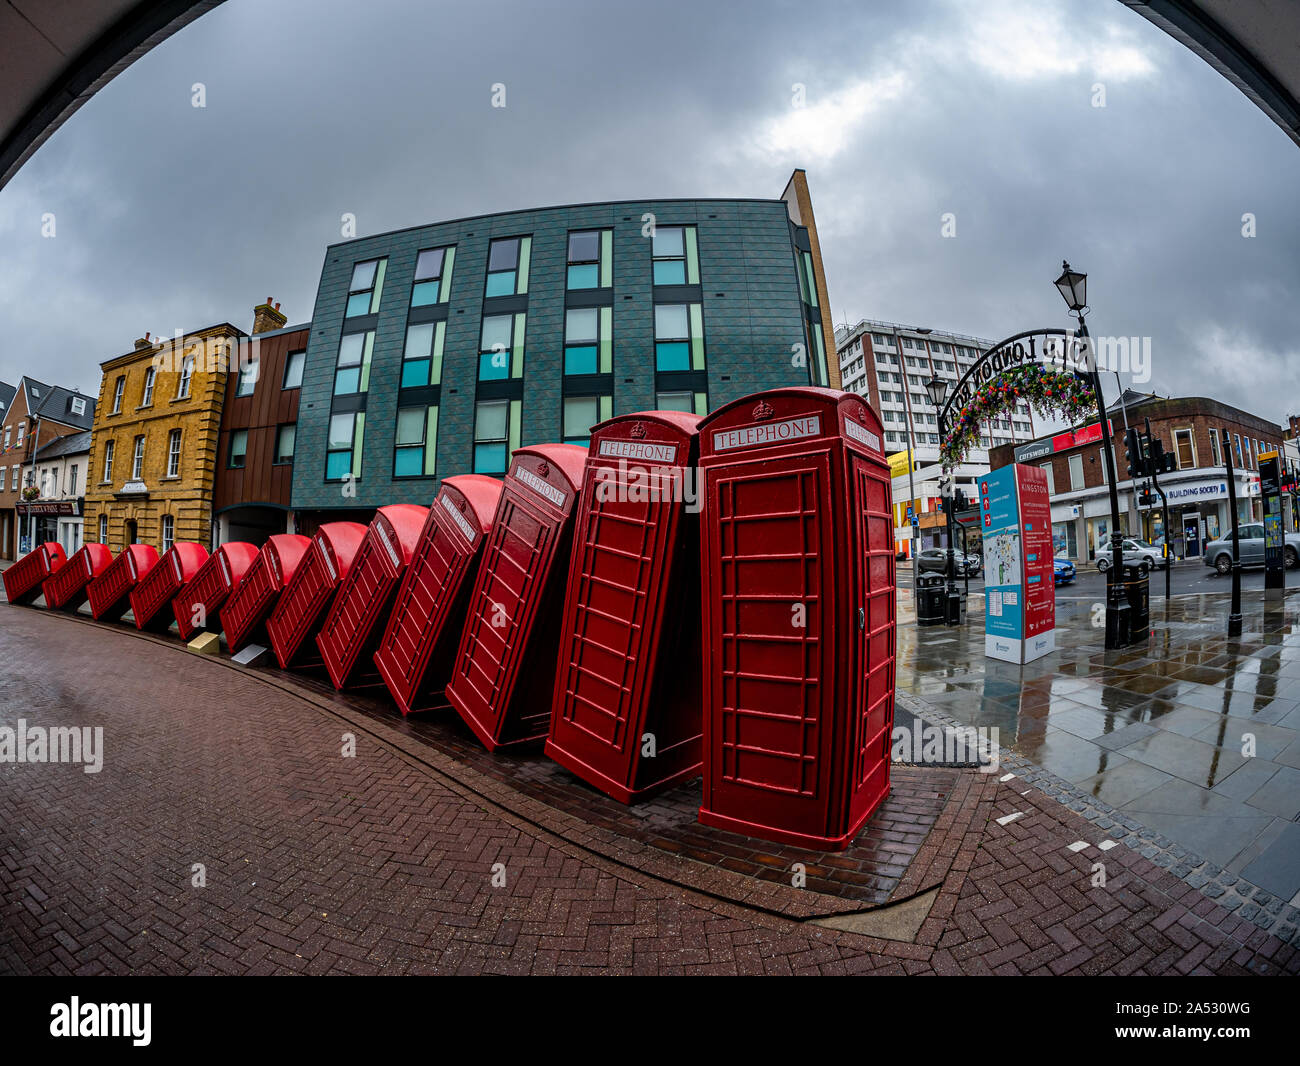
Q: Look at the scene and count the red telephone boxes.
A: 12